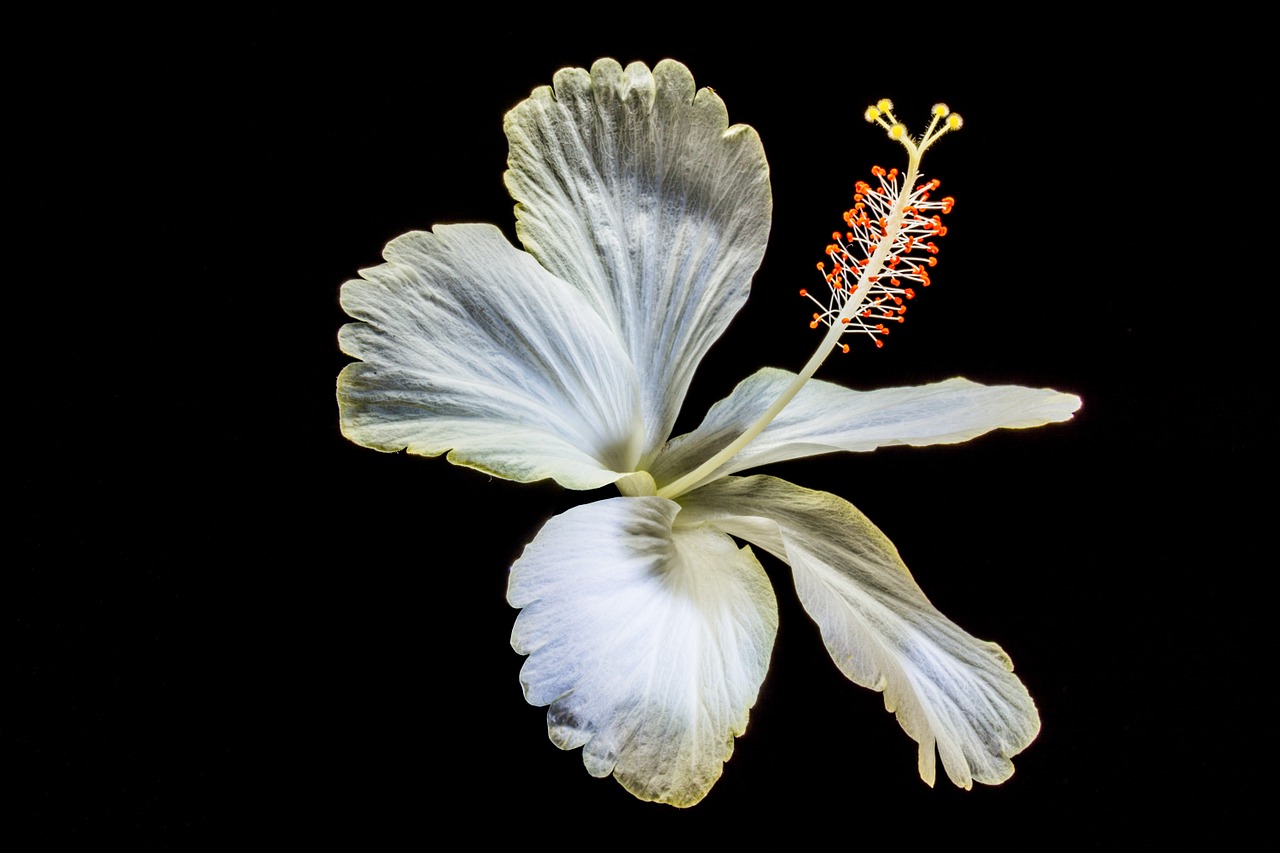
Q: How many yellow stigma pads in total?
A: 5